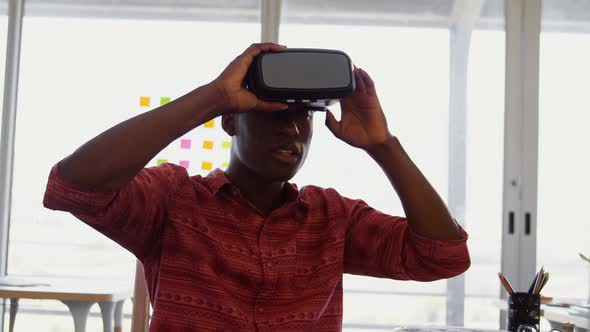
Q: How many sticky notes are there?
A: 10